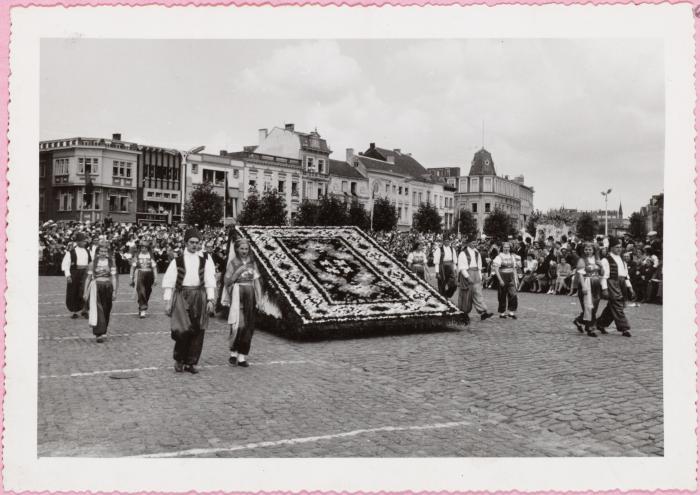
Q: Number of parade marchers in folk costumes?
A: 11